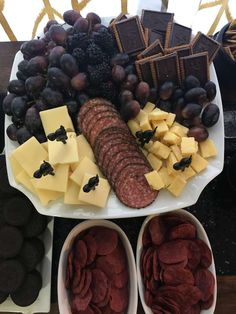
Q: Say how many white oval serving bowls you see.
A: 2